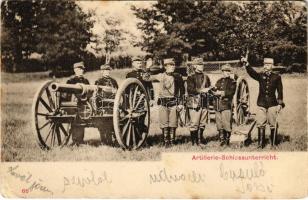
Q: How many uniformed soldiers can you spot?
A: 7